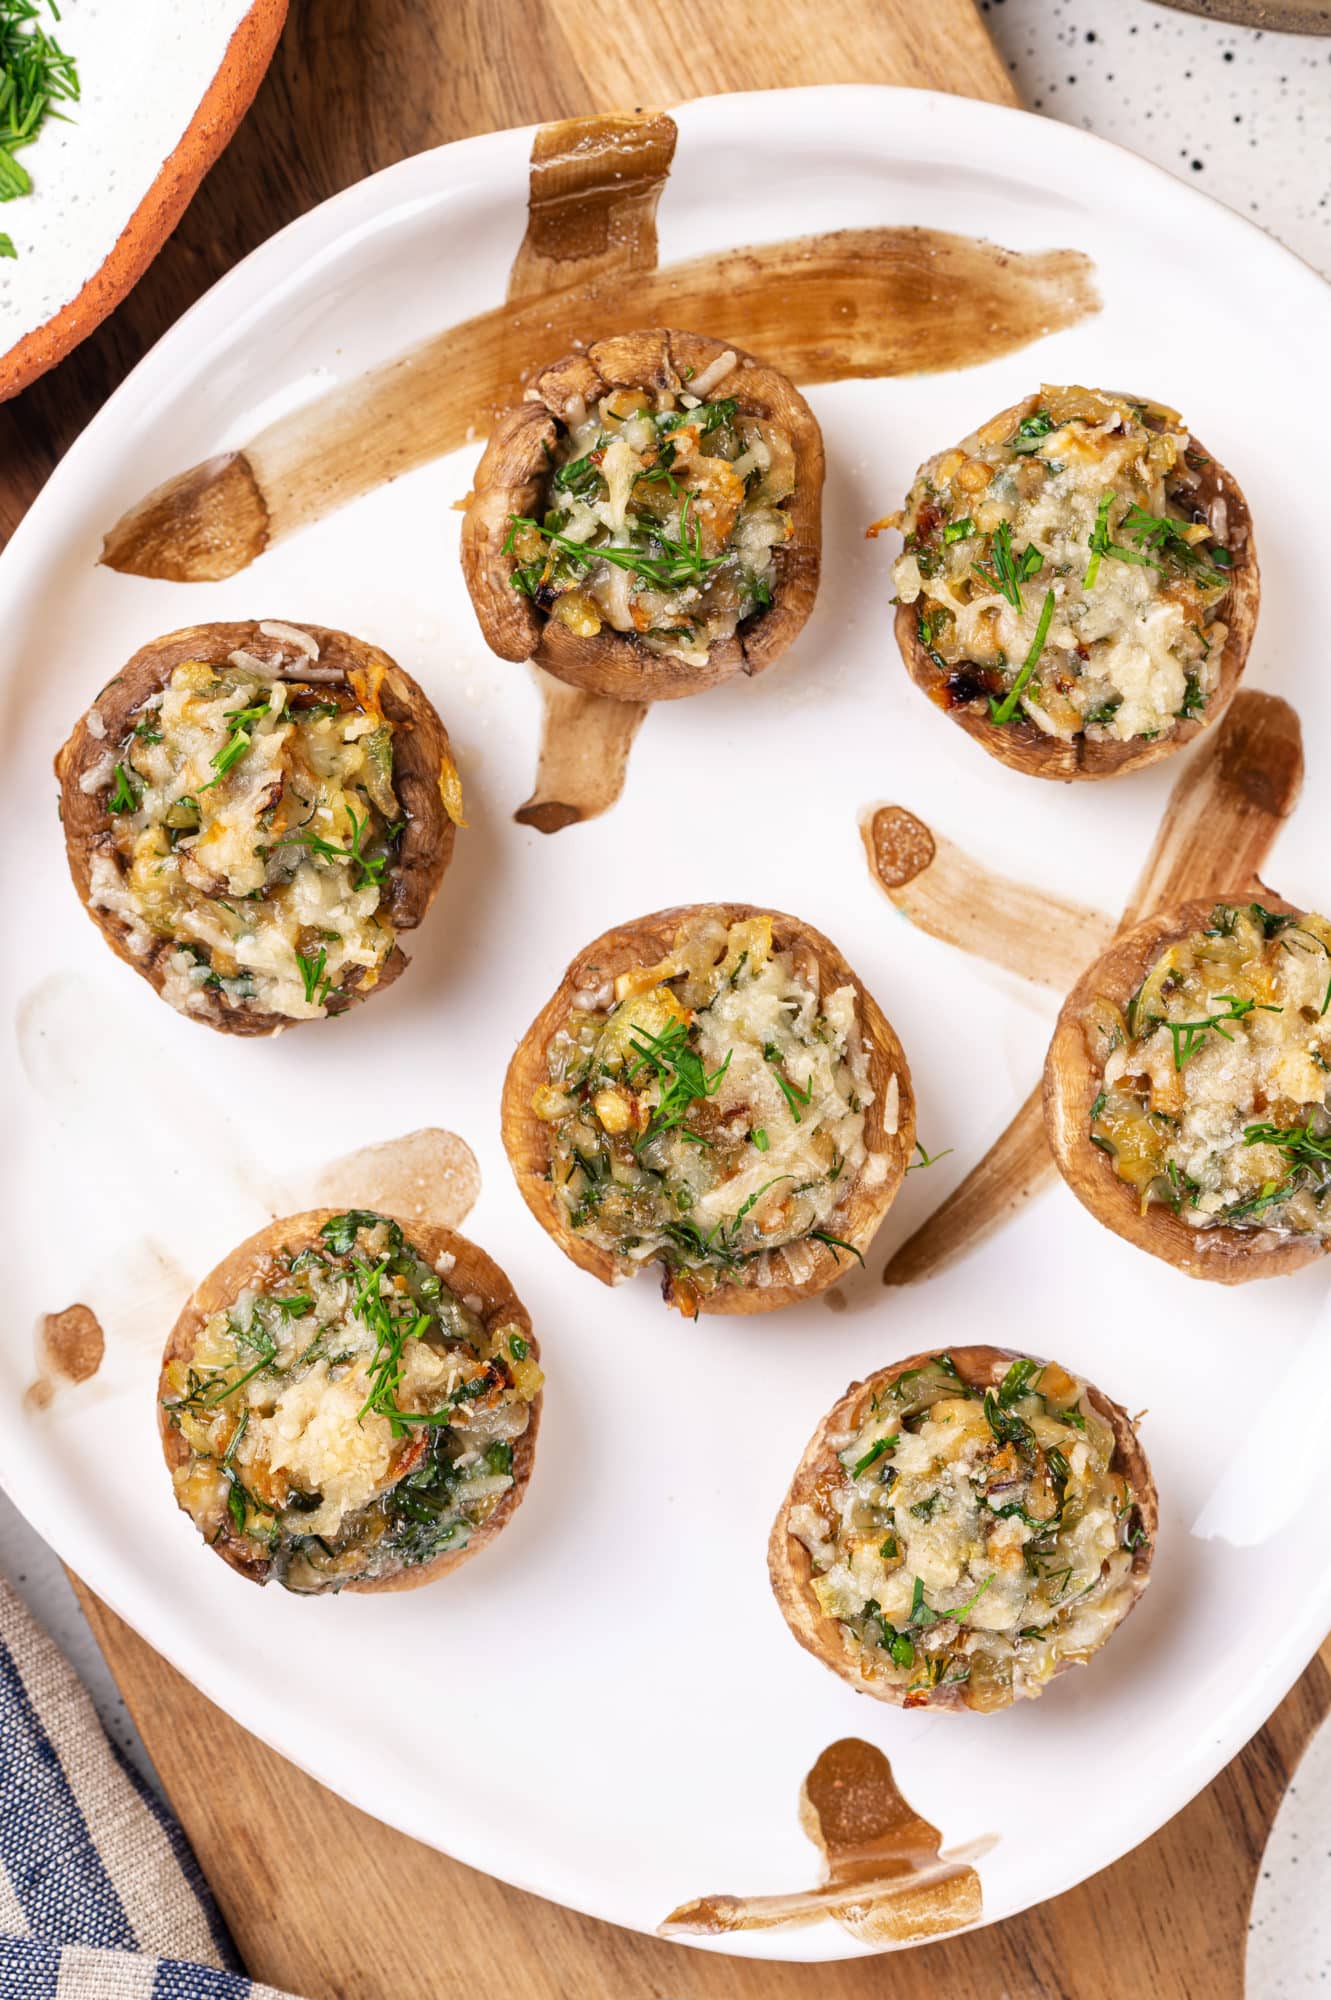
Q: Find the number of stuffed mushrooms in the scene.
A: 7